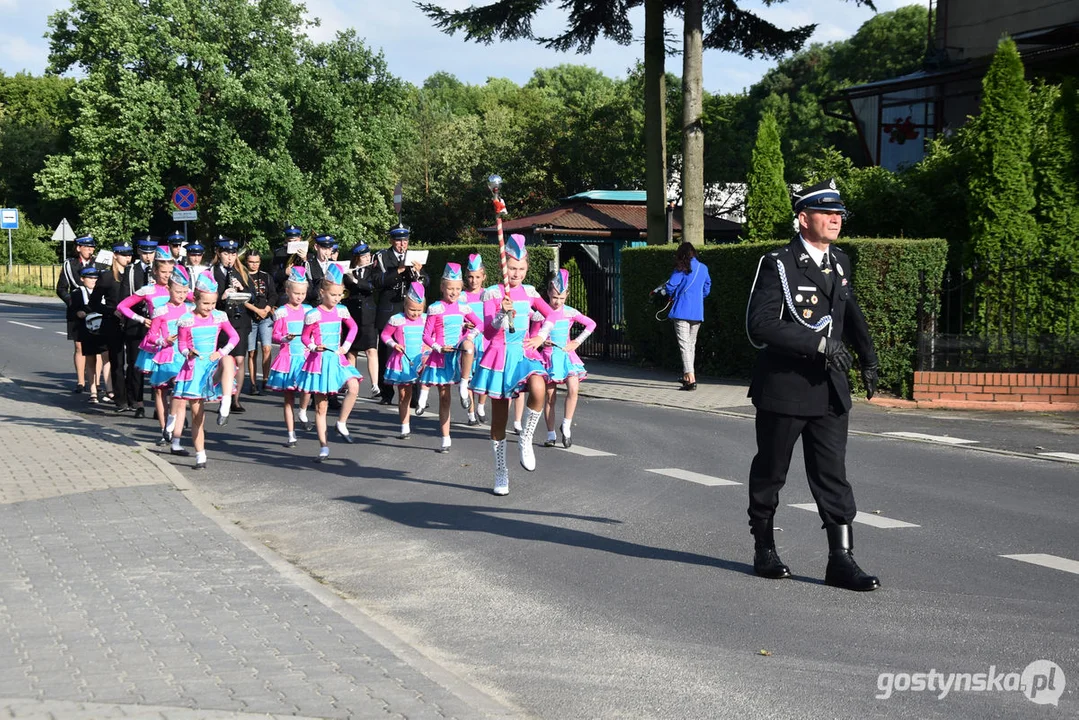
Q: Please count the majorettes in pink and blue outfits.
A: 10